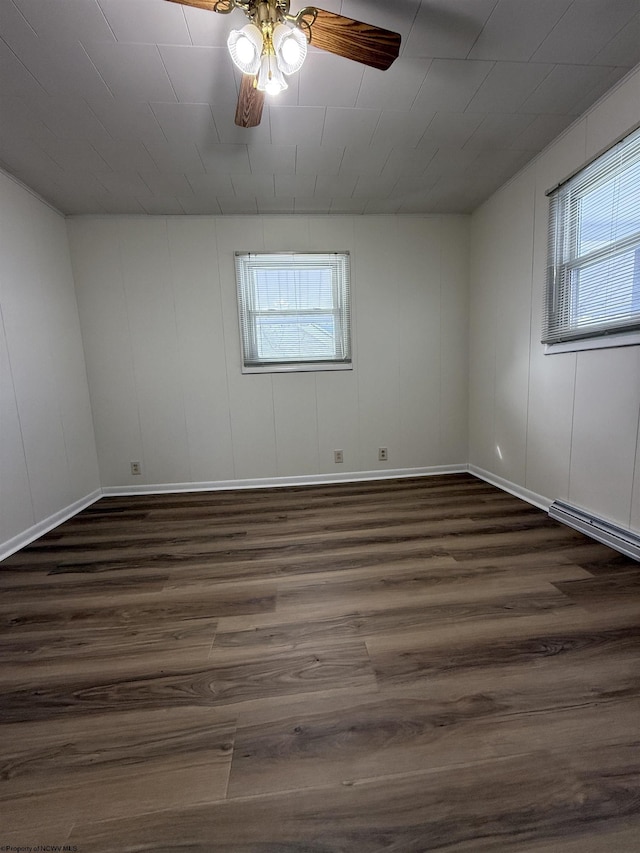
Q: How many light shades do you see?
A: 3